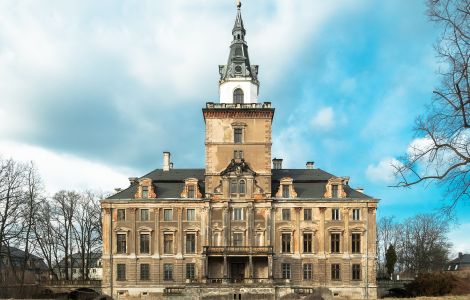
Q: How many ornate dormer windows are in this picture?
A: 4